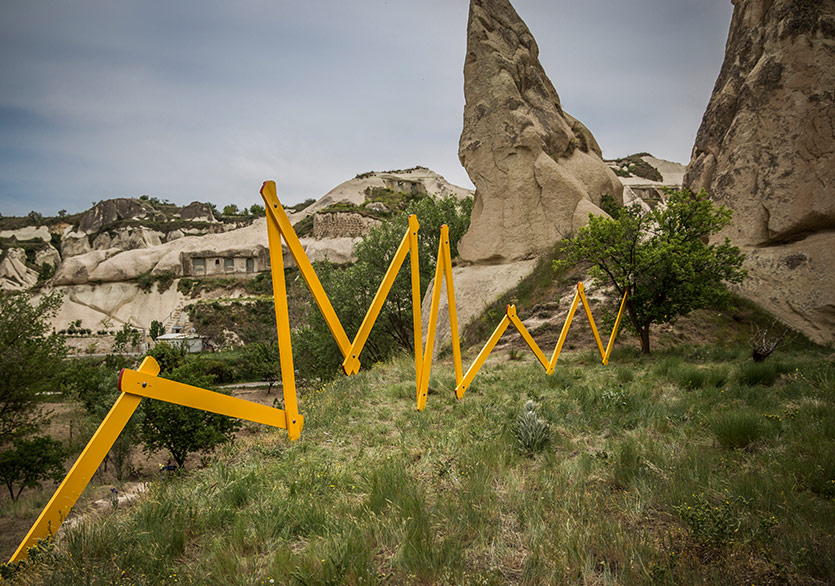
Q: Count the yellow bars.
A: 13